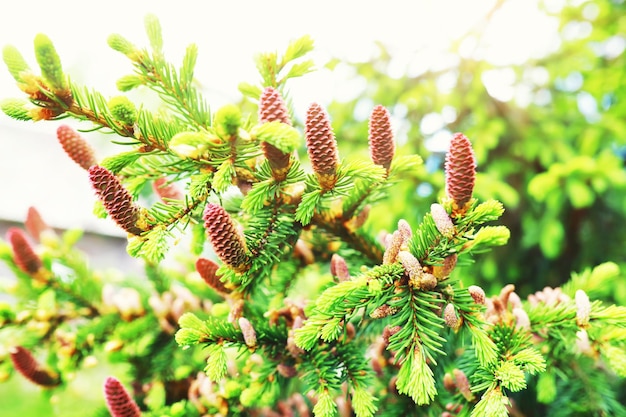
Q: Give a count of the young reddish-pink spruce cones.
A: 13